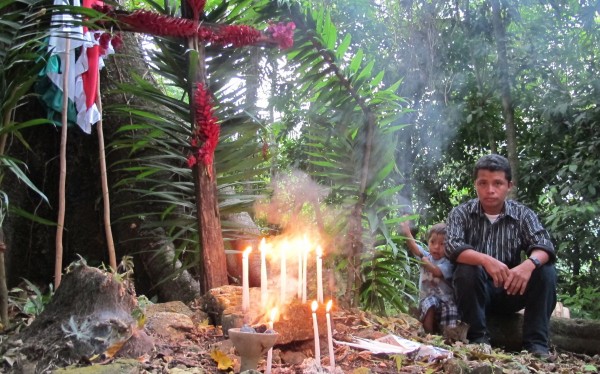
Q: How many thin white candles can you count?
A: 9